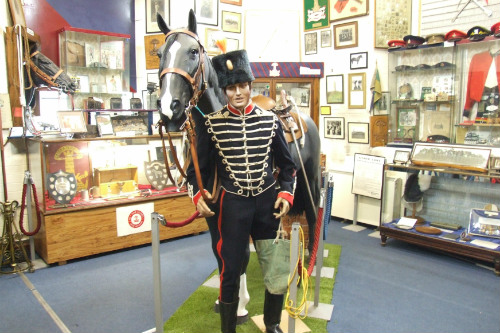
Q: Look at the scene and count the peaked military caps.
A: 6